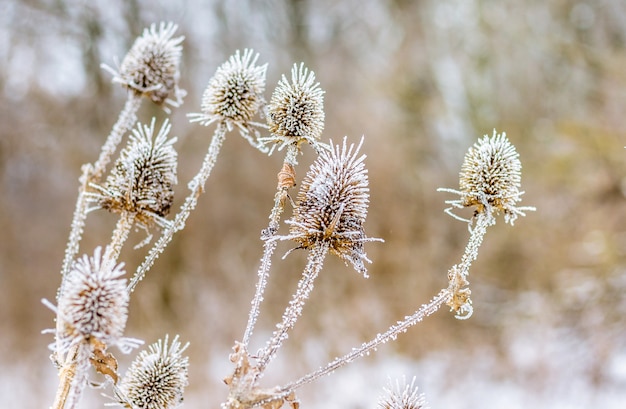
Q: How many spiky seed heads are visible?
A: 9